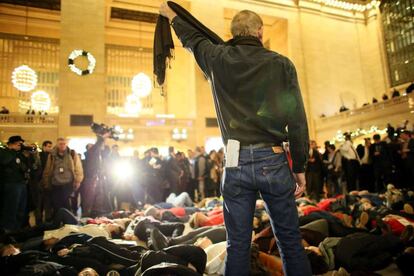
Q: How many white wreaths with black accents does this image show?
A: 1